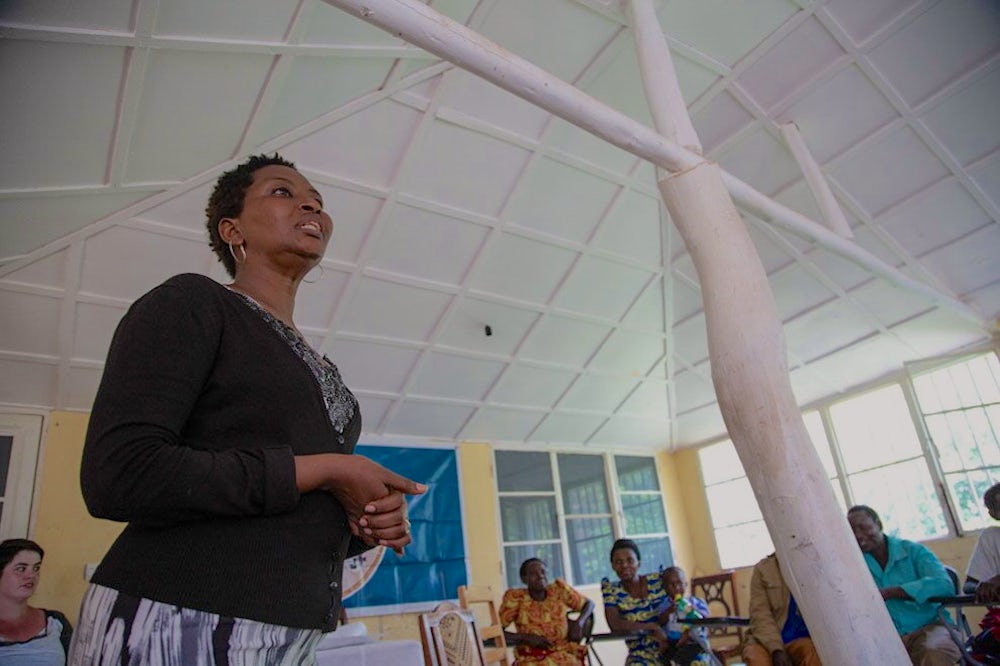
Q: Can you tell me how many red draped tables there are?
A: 0